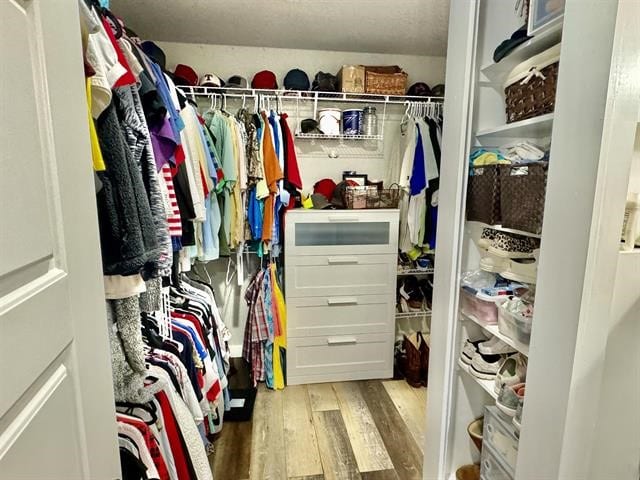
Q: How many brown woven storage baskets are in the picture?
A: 4